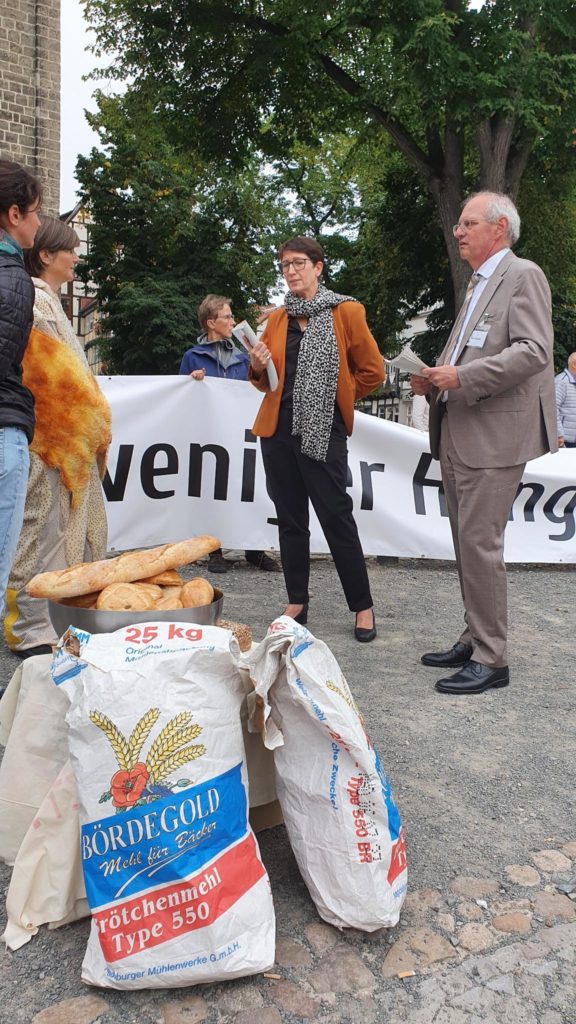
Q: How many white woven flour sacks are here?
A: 2